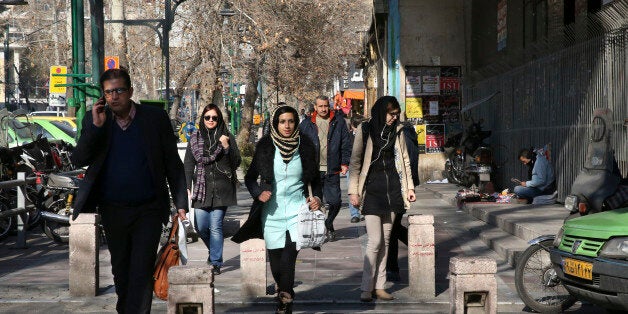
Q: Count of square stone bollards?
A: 5